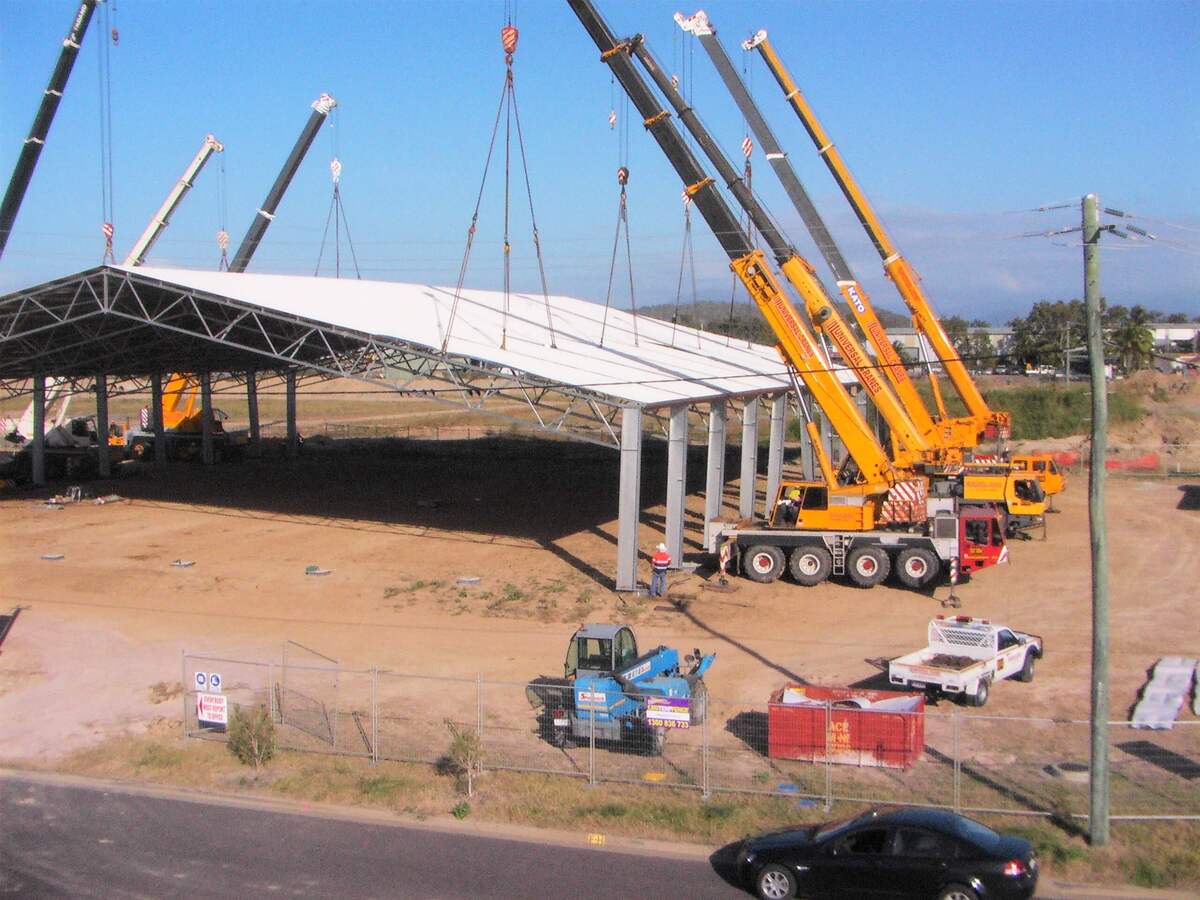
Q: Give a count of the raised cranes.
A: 7